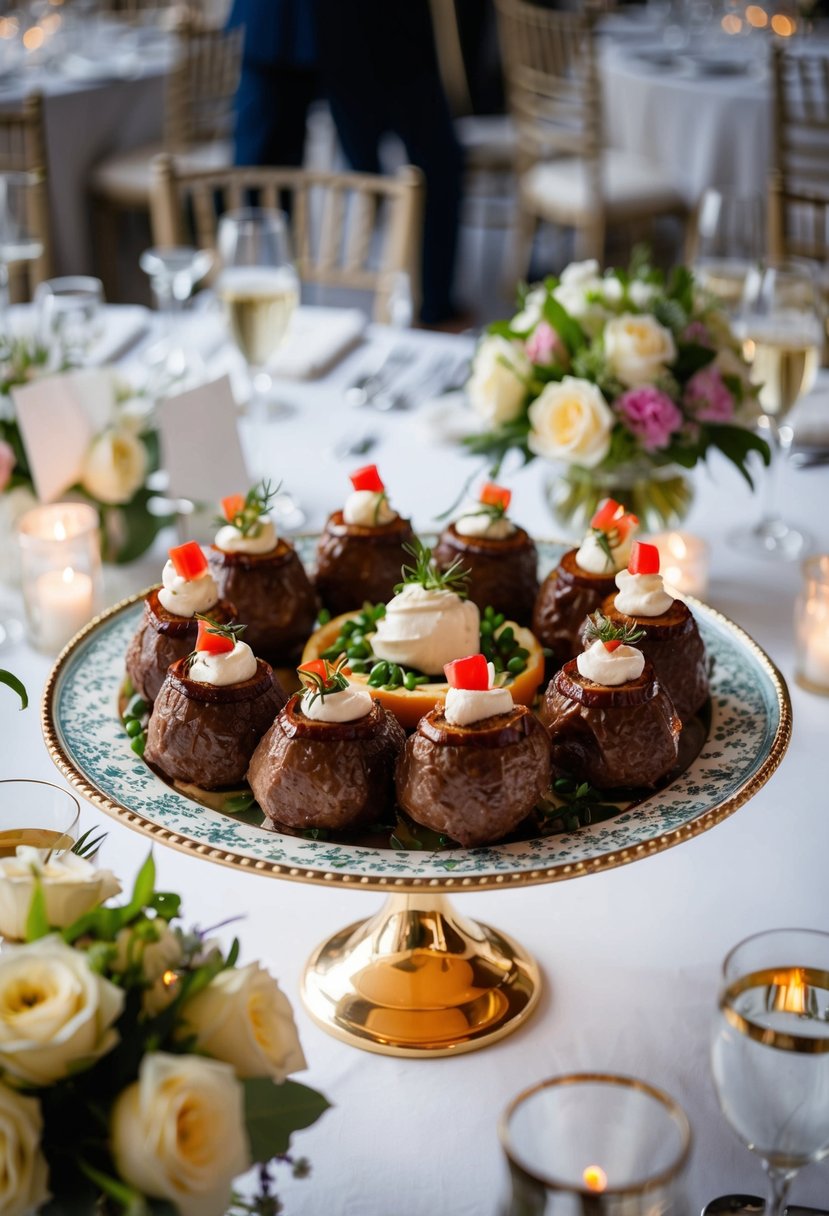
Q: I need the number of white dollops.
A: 11